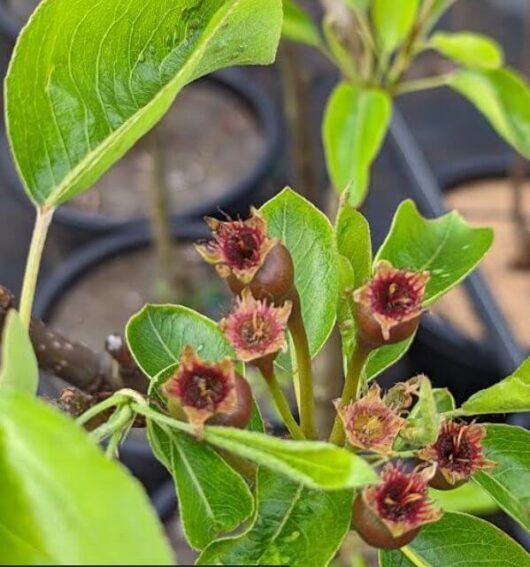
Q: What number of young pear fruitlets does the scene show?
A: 7